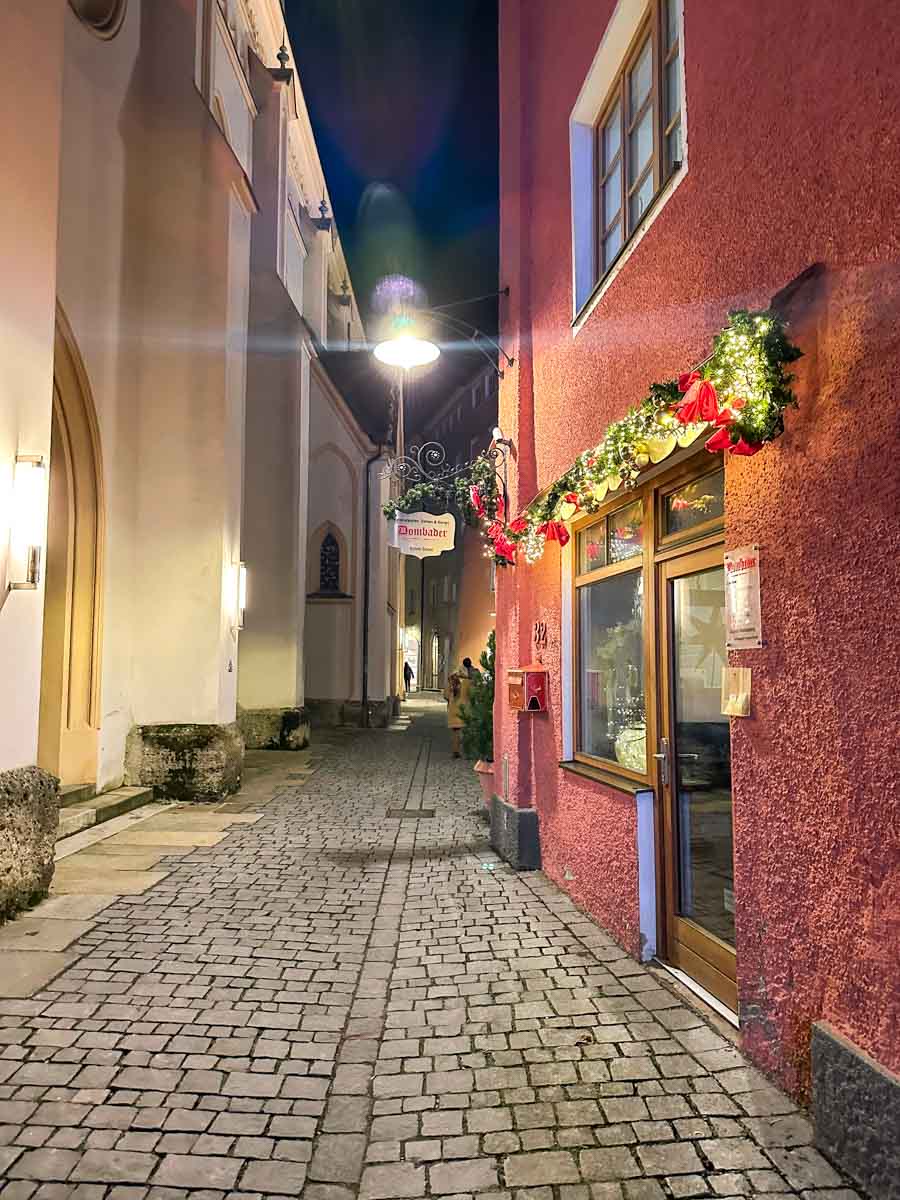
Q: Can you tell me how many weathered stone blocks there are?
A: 3